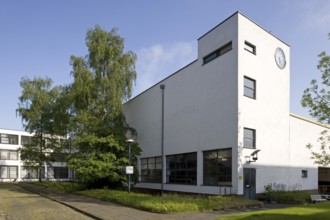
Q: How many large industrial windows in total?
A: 3